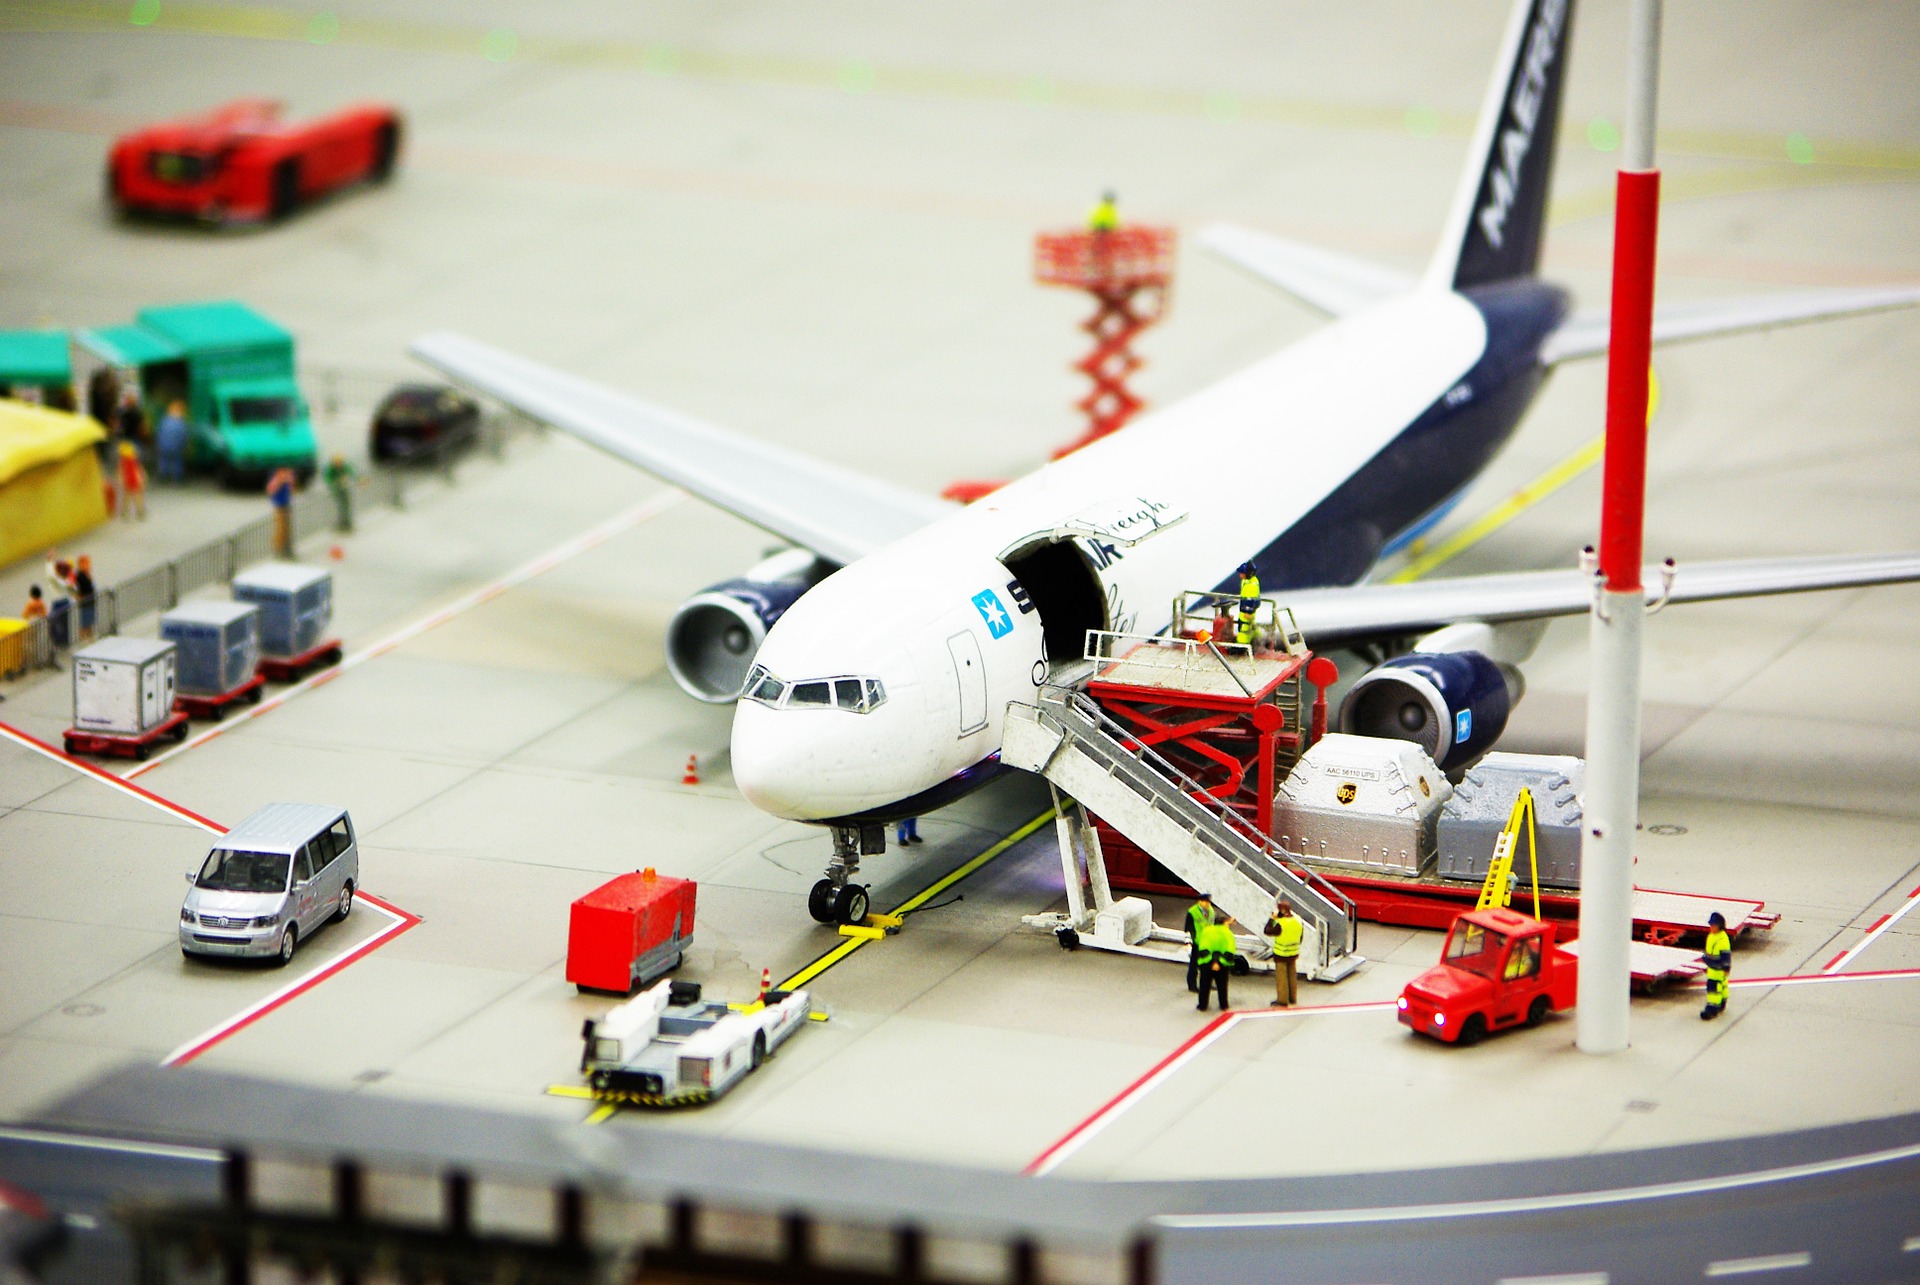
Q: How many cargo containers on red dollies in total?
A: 3